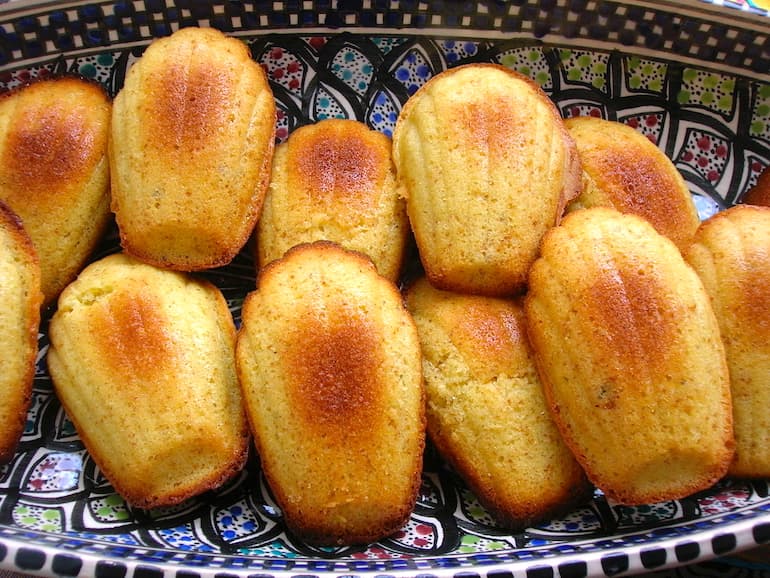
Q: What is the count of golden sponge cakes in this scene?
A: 12